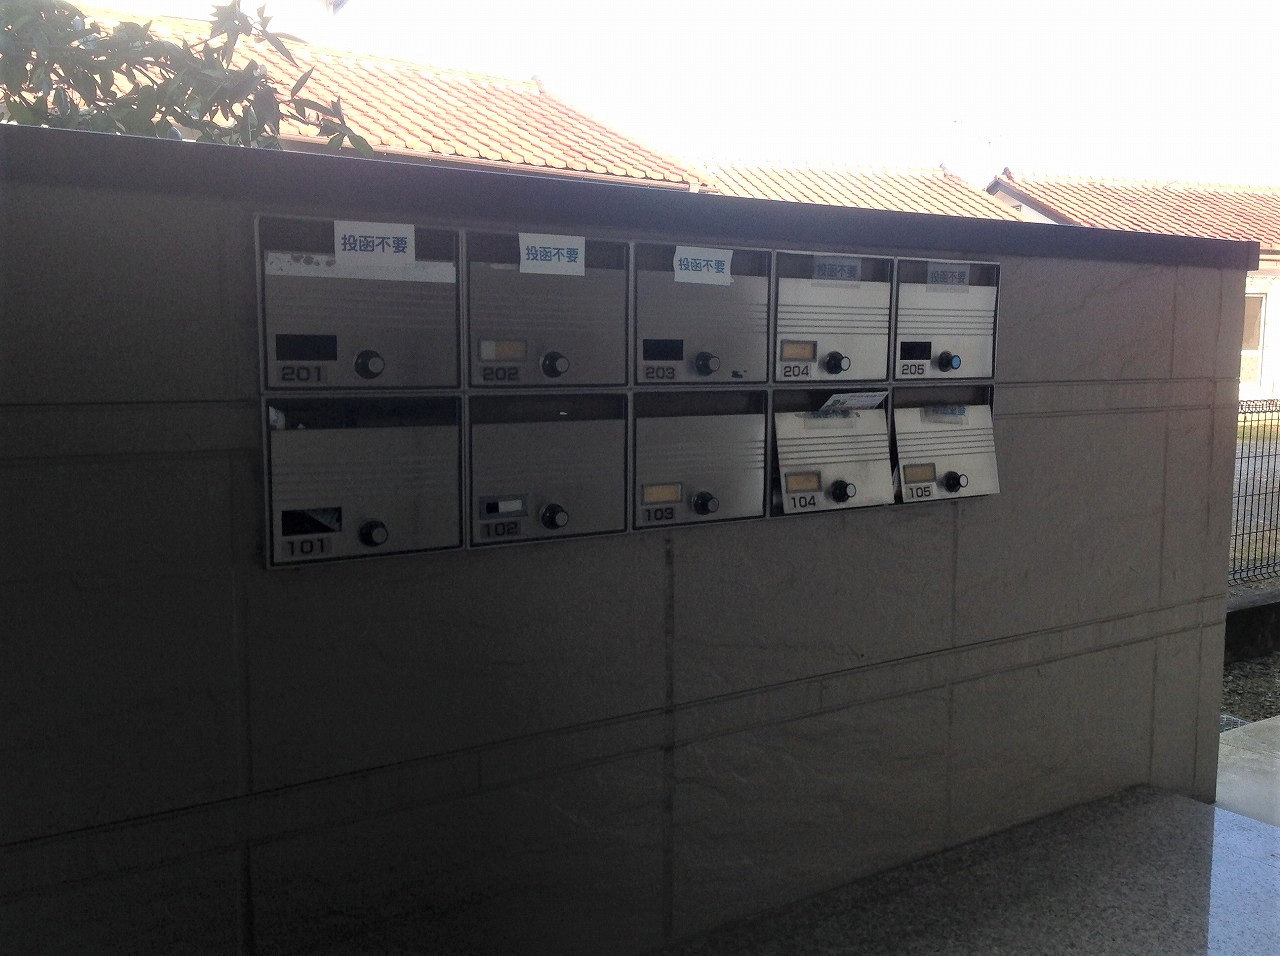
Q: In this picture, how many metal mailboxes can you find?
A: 10